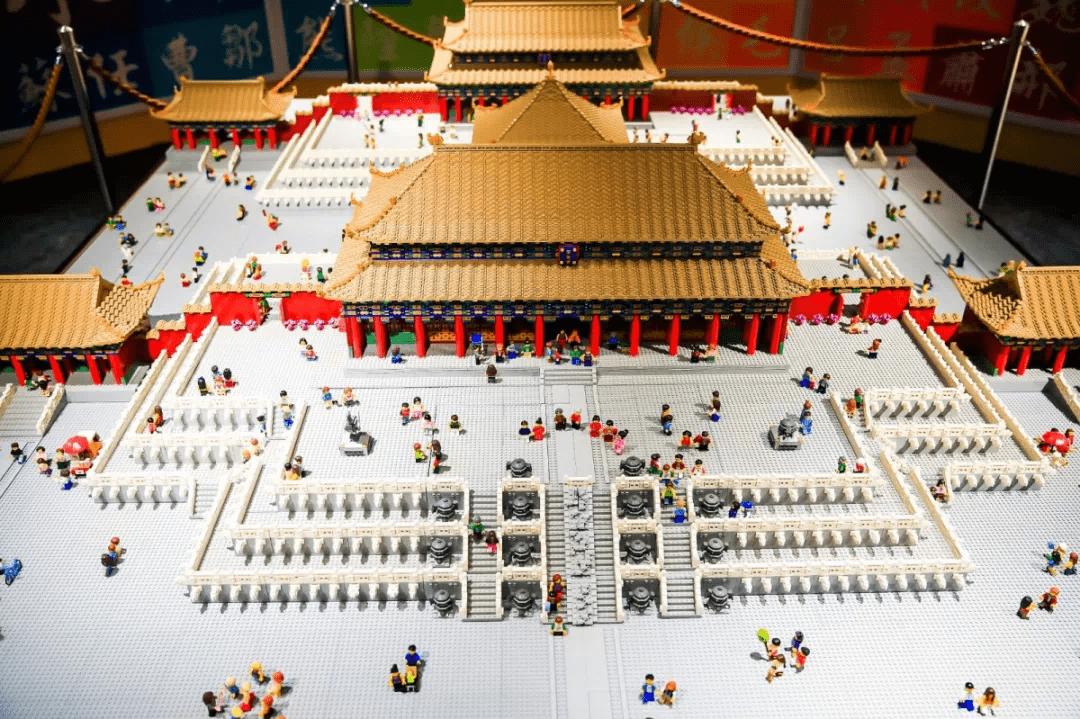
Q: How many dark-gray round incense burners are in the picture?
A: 14